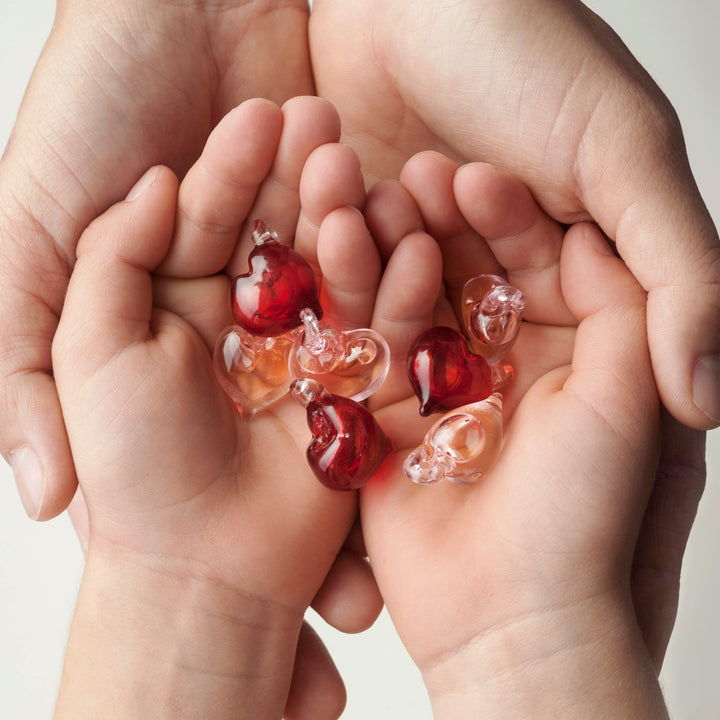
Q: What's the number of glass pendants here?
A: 7